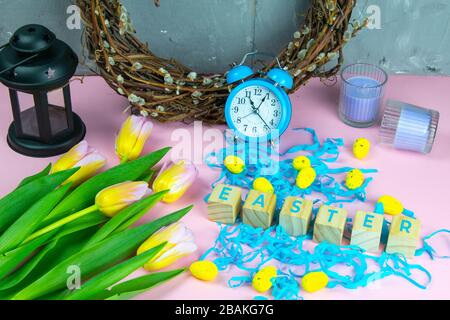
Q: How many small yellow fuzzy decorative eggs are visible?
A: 10